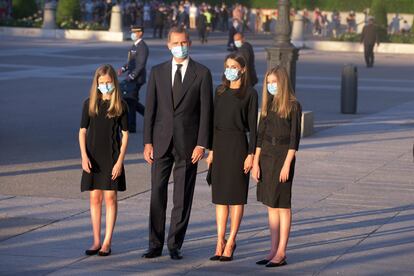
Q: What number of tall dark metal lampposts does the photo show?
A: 1